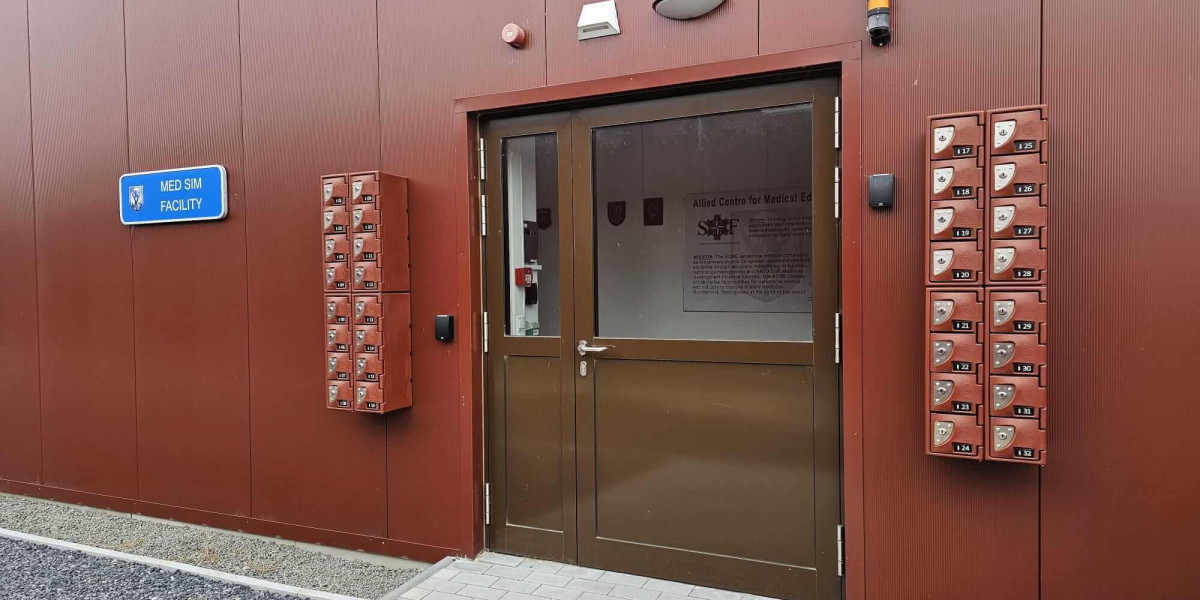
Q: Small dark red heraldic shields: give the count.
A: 2